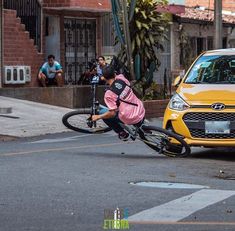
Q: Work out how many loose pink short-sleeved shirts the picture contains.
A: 1